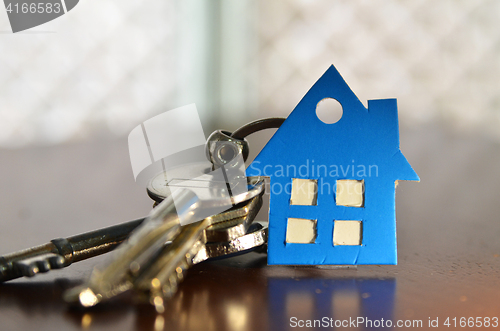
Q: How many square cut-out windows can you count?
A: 4